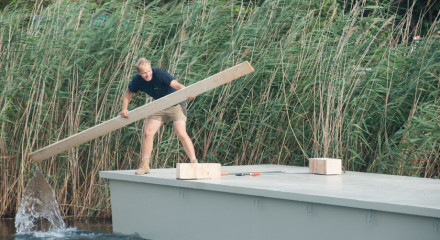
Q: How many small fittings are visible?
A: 5